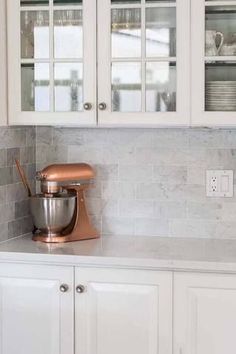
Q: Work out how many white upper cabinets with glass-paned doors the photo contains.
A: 3